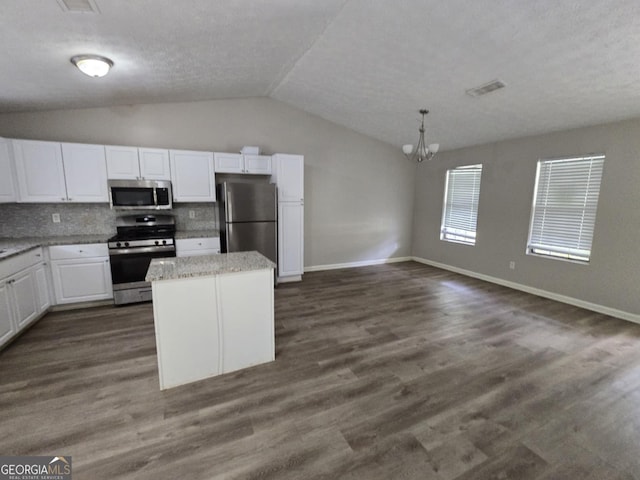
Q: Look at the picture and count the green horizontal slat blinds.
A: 0